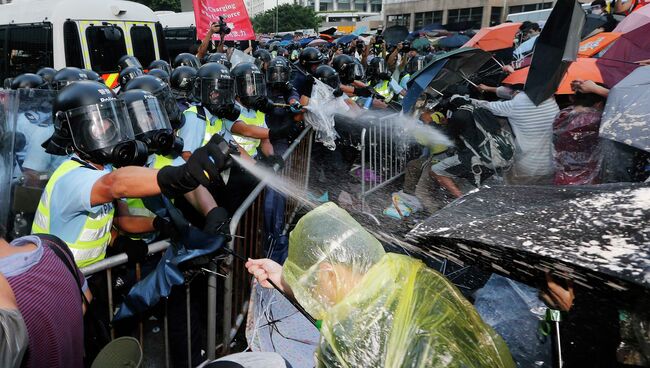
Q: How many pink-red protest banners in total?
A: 1